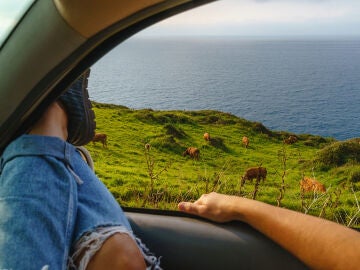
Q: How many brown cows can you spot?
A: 7